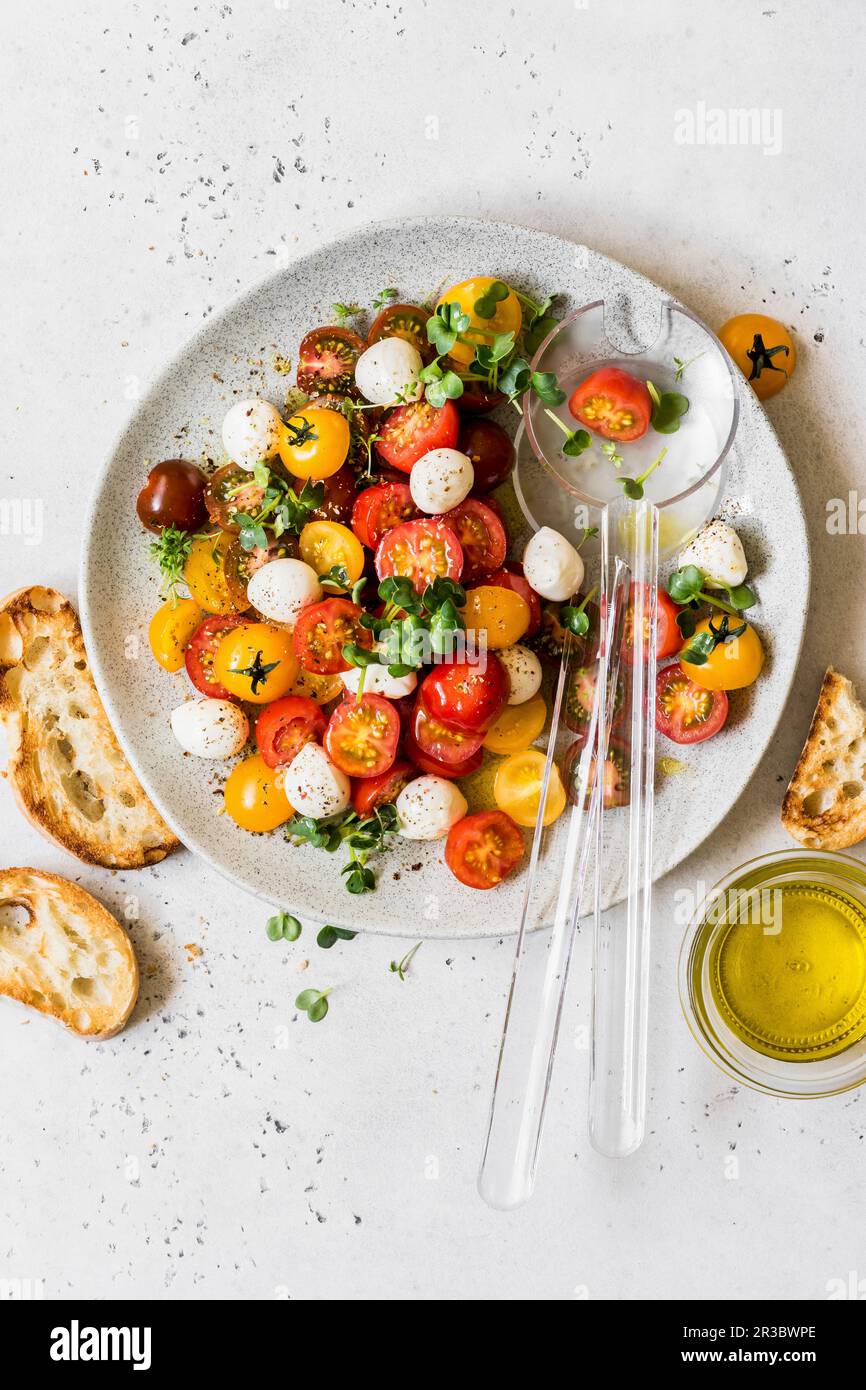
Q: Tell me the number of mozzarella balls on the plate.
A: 11